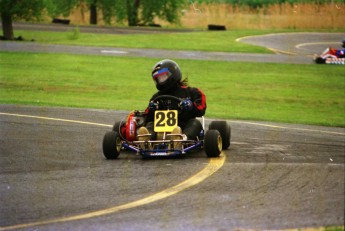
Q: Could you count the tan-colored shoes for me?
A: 2